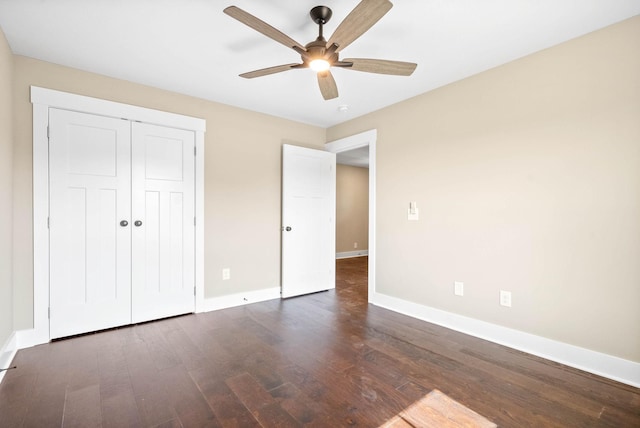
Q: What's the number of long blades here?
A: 5